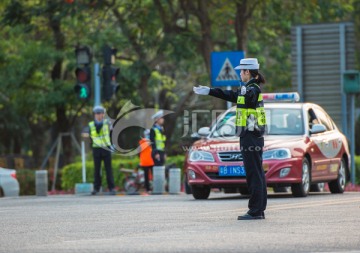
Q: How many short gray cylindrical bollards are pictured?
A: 3